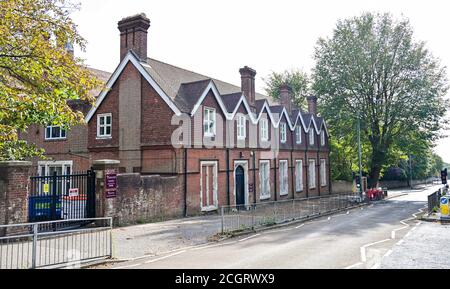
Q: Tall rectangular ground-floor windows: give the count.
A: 6